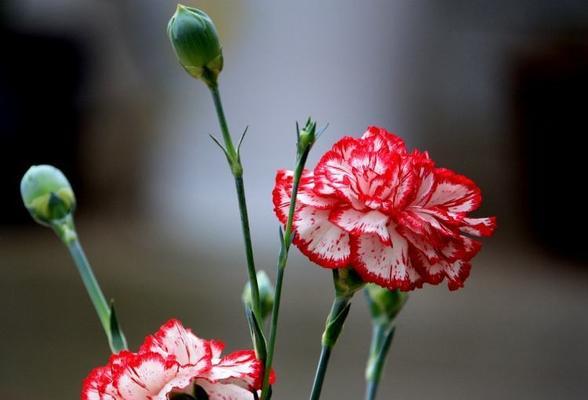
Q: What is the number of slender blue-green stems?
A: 5